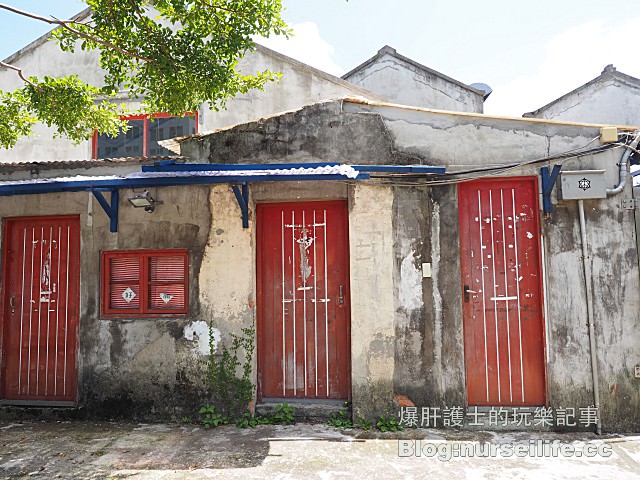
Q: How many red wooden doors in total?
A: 3